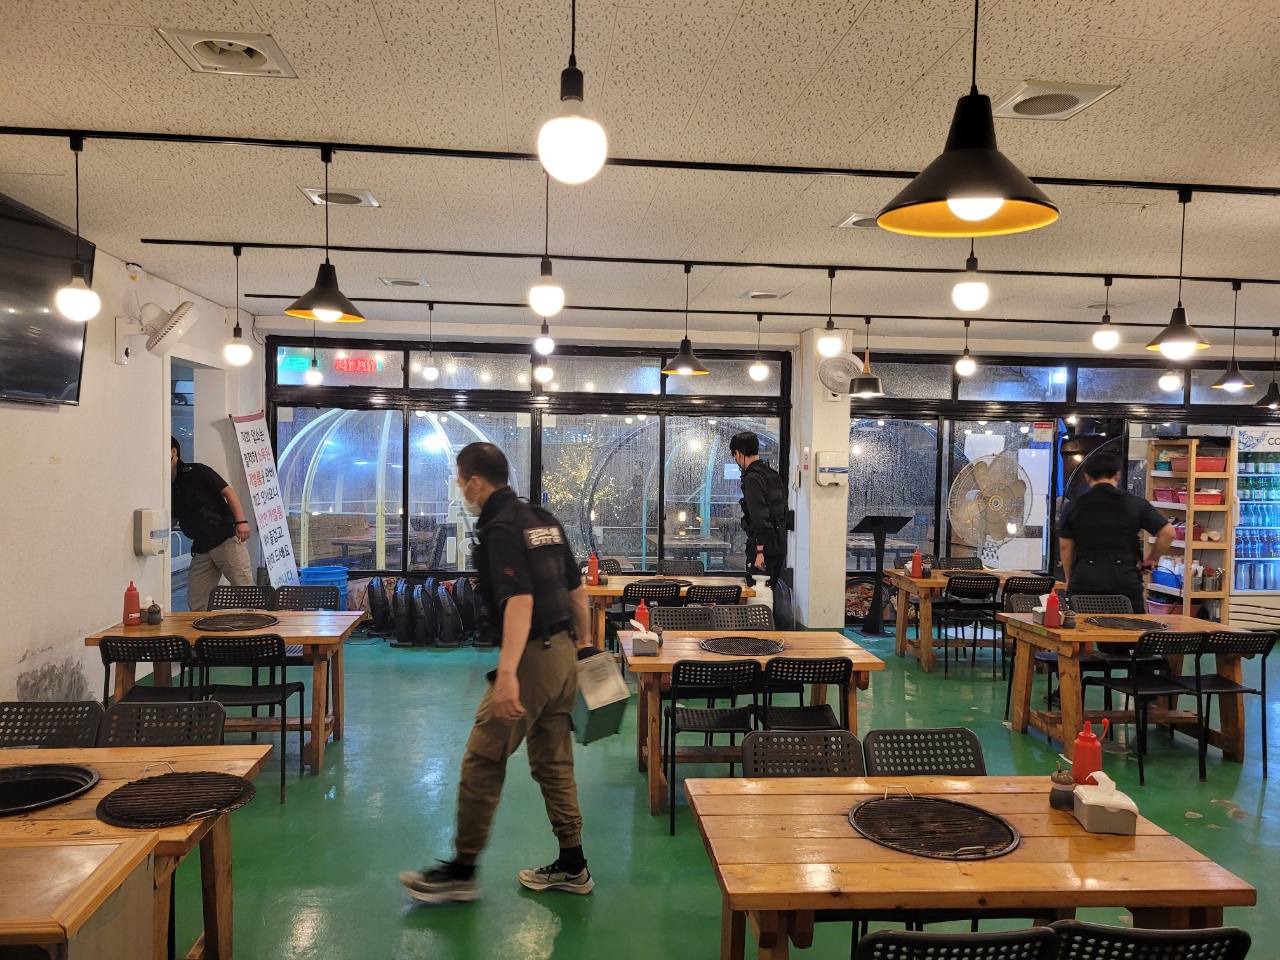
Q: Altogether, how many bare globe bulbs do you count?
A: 14